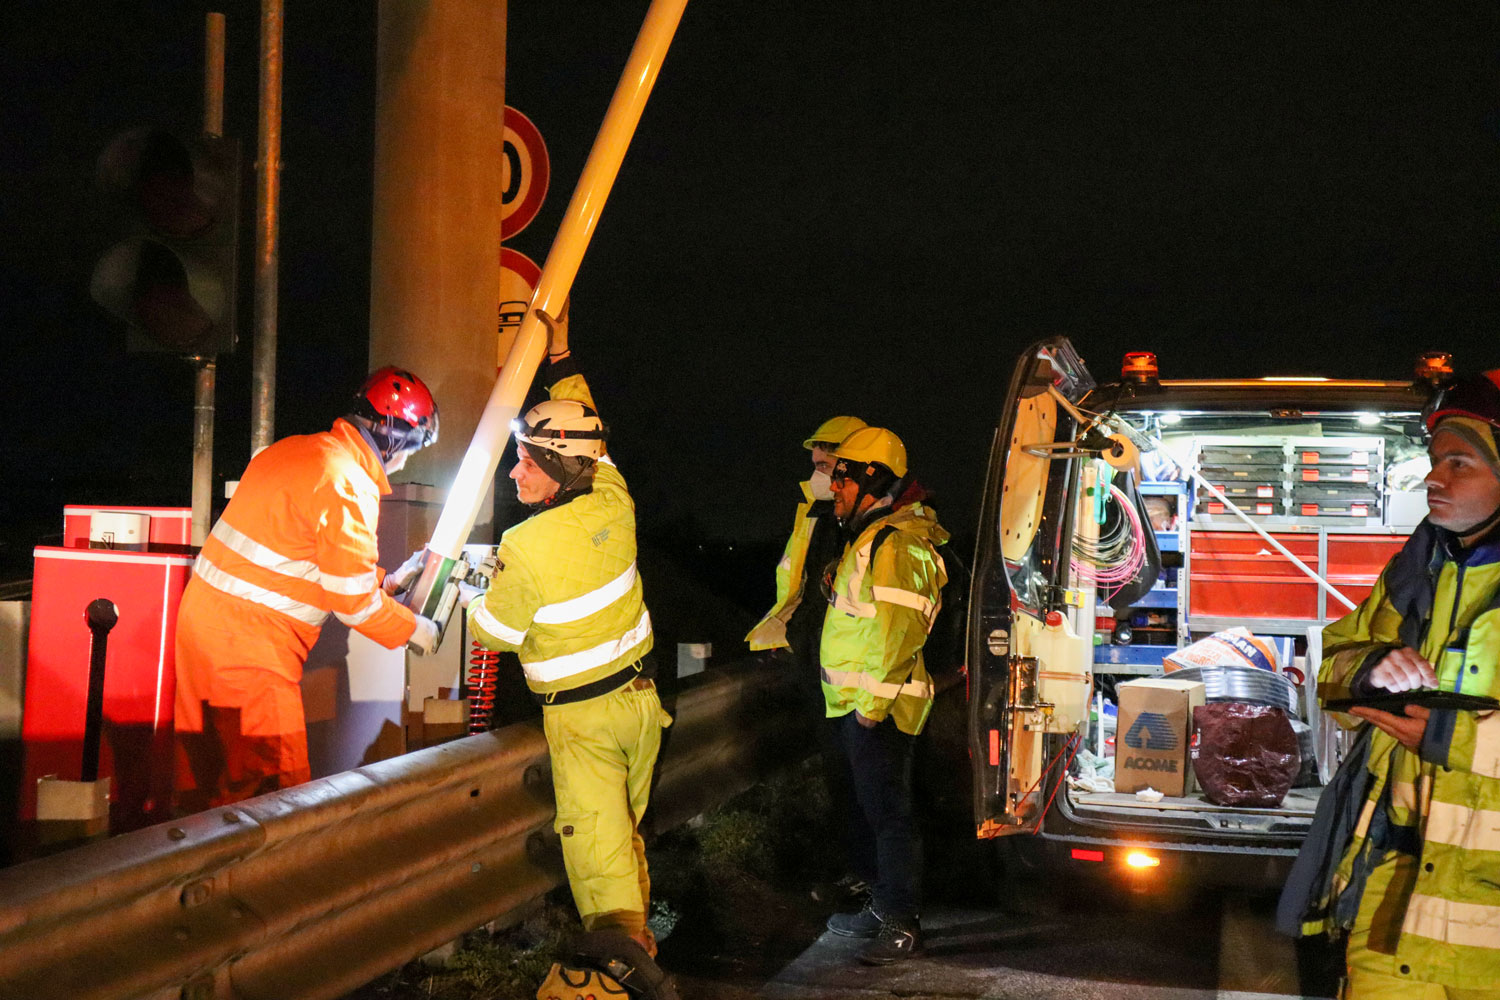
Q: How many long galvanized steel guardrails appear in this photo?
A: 1